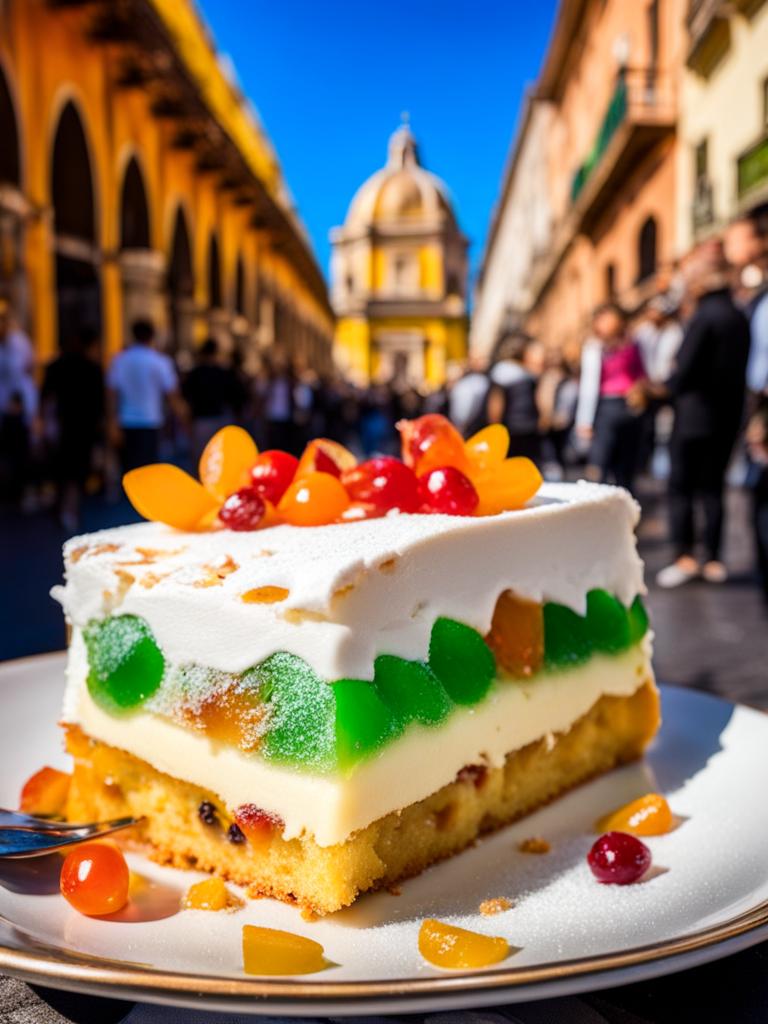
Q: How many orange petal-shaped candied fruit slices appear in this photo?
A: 4